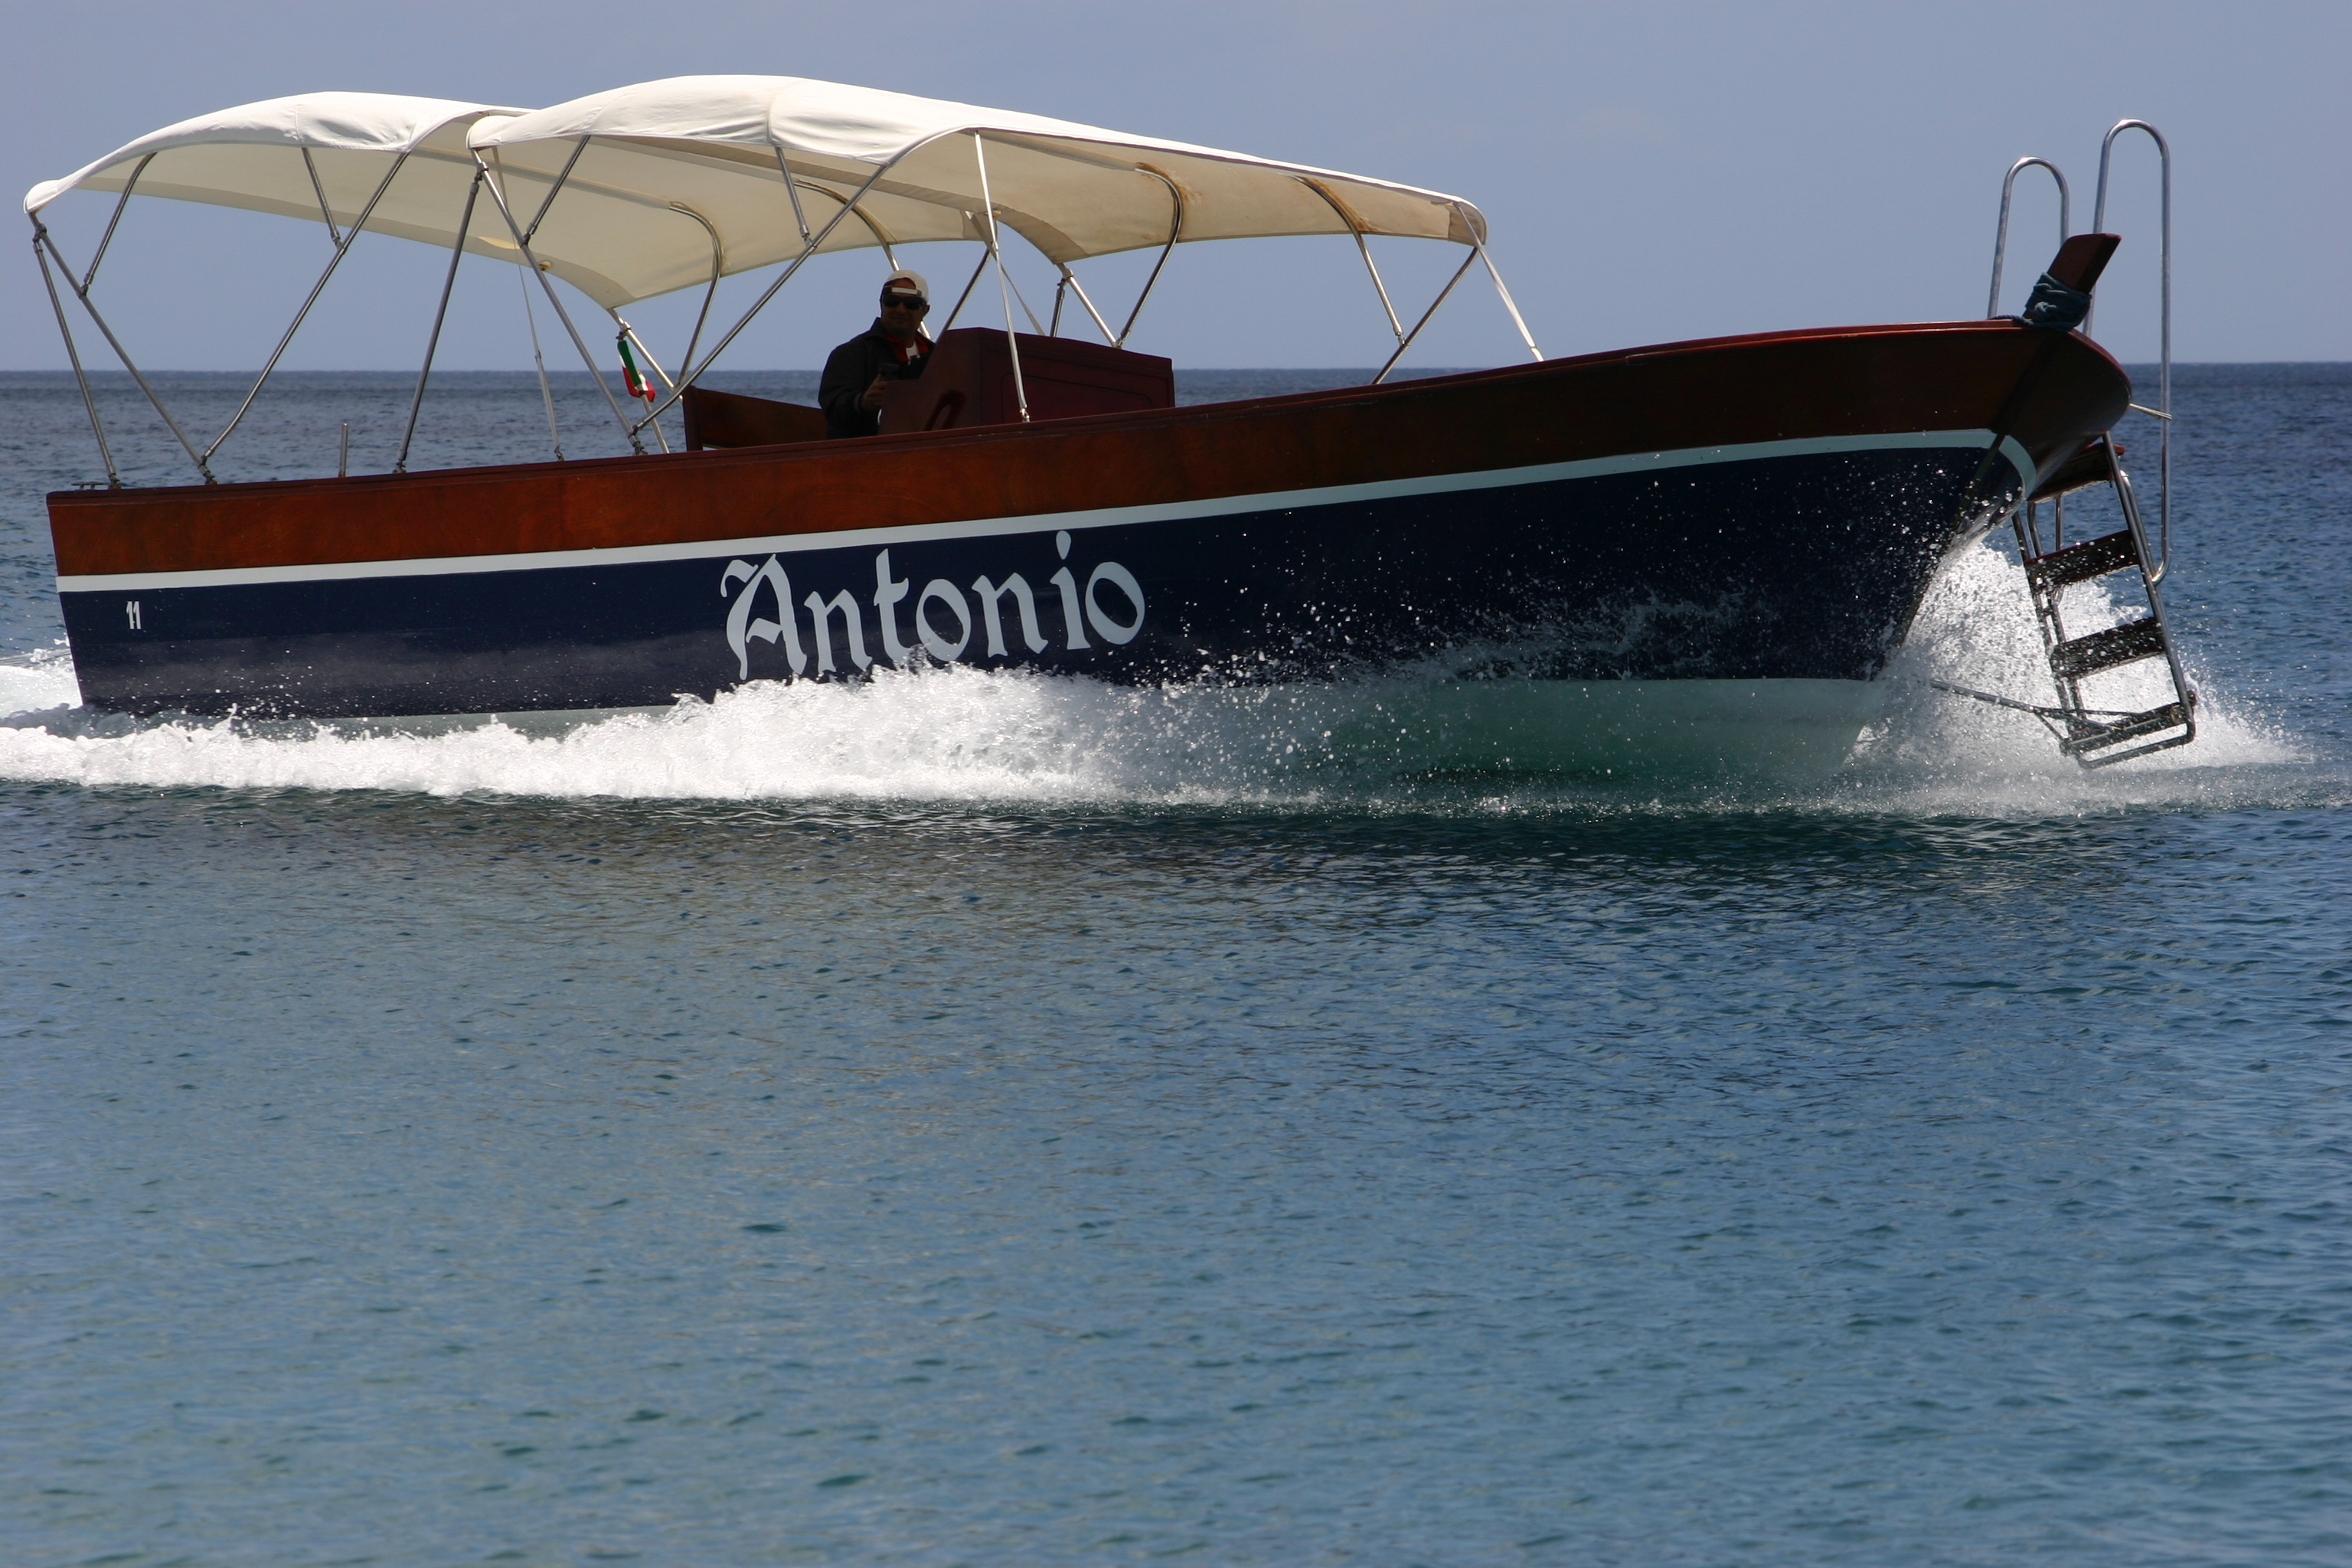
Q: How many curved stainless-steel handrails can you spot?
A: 2